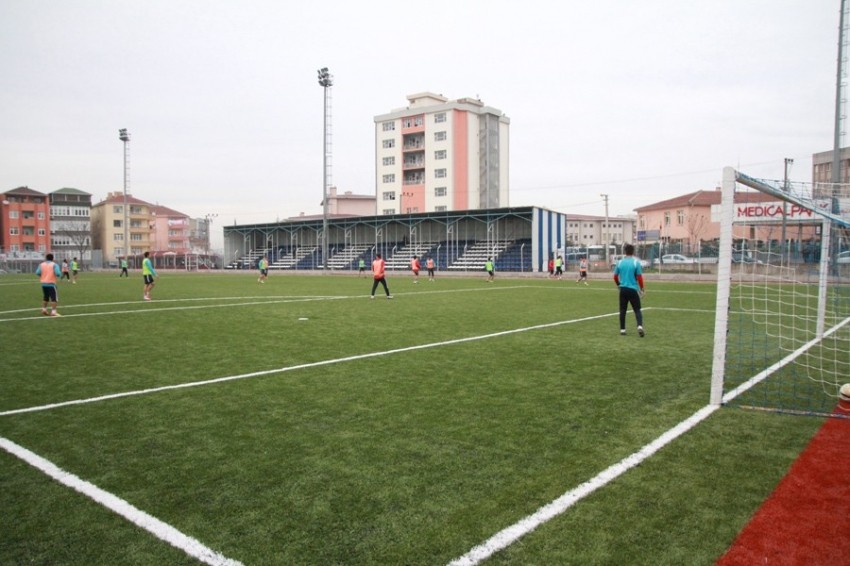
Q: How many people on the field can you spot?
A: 15